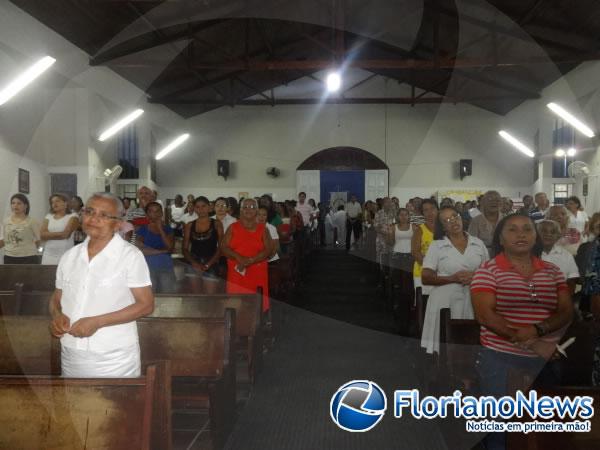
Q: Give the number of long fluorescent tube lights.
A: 5